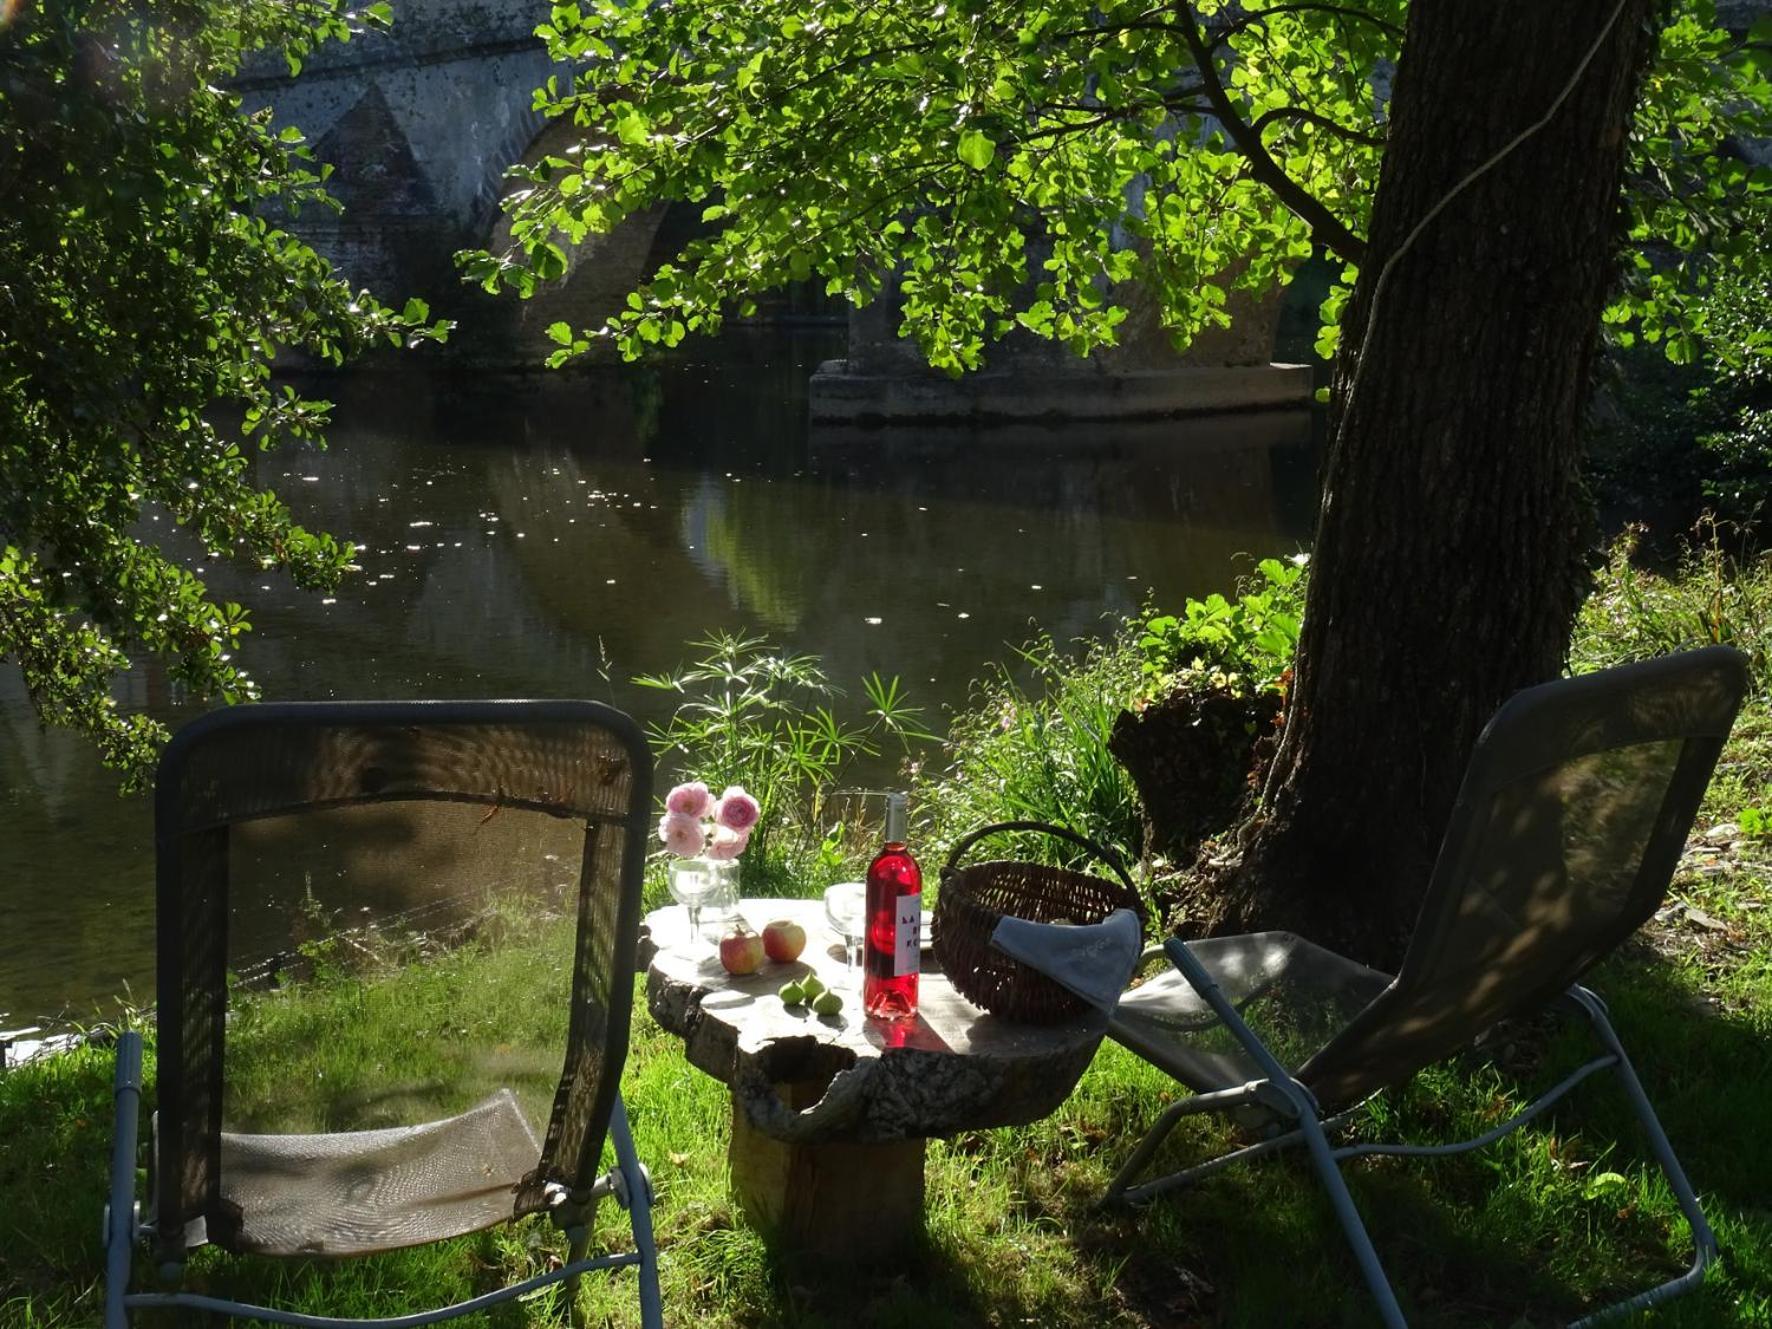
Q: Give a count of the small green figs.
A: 3